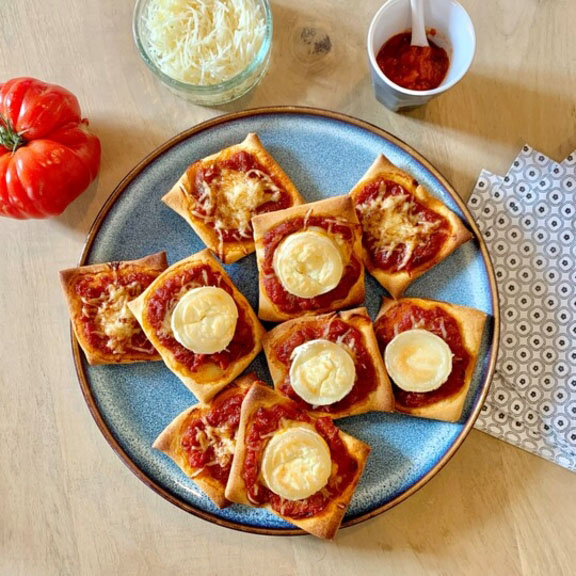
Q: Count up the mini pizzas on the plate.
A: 9